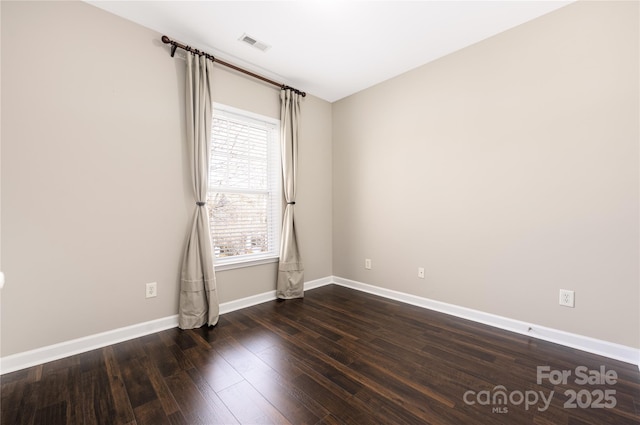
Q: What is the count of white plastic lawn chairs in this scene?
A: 0